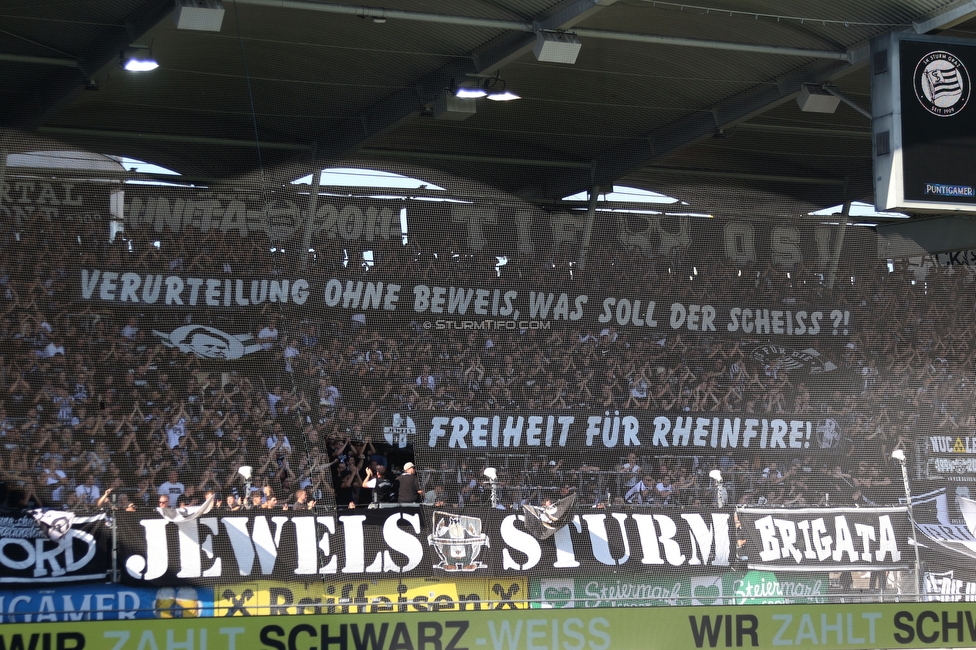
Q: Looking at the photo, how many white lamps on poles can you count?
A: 4